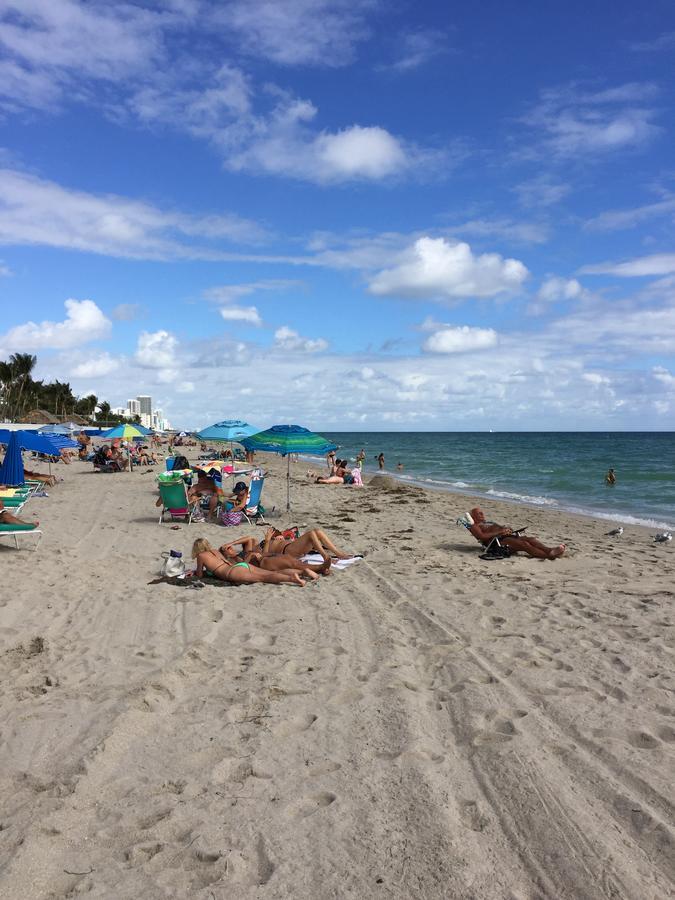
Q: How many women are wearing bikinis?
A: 3